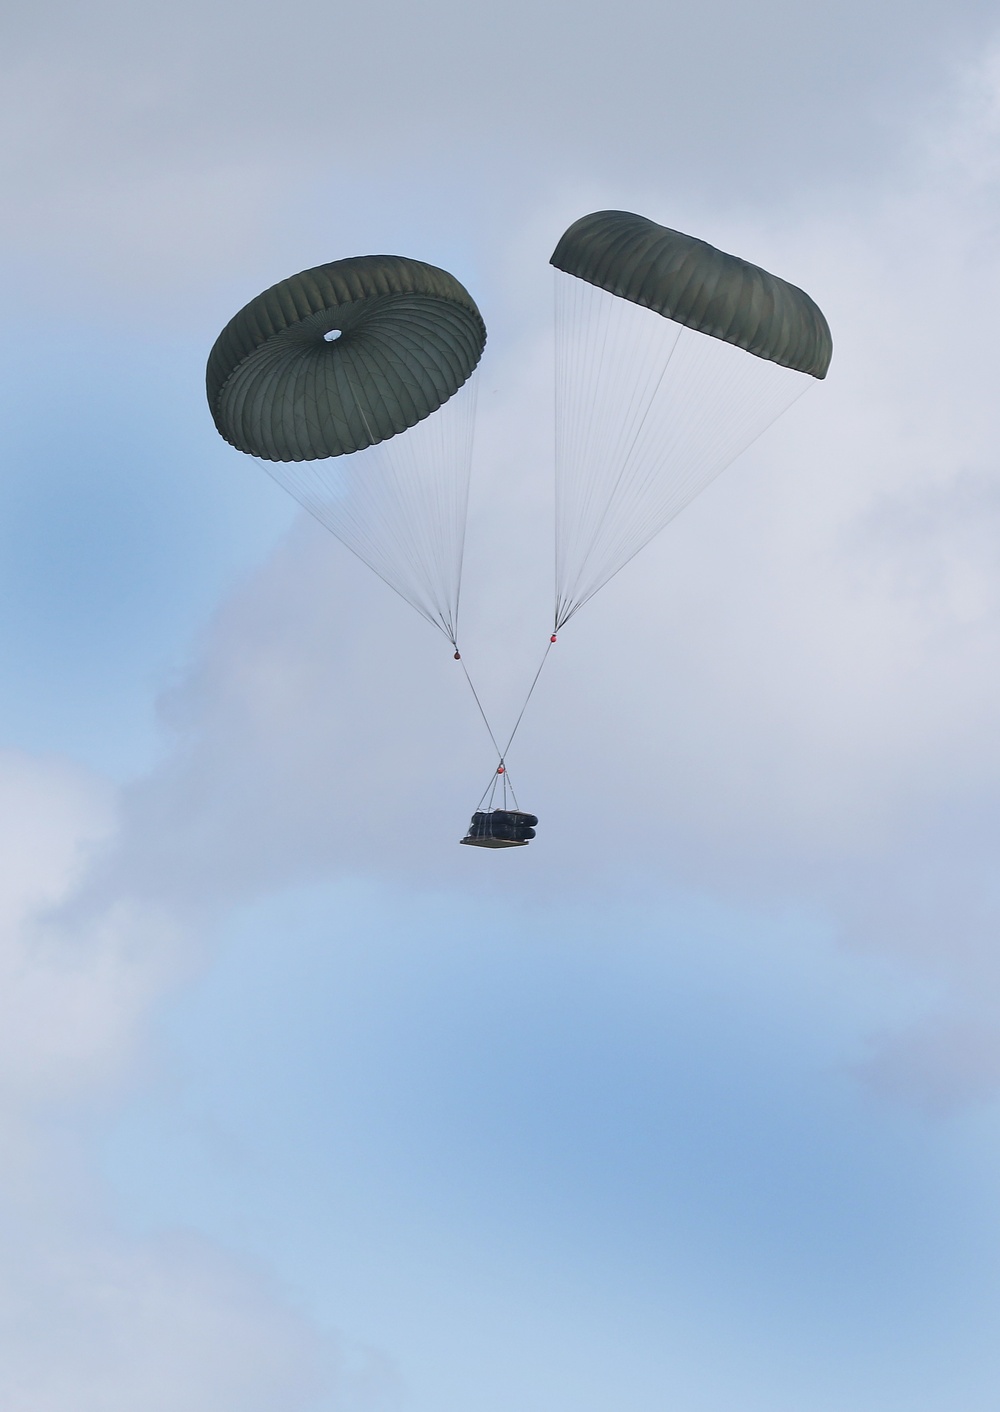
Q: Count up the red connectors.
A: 3